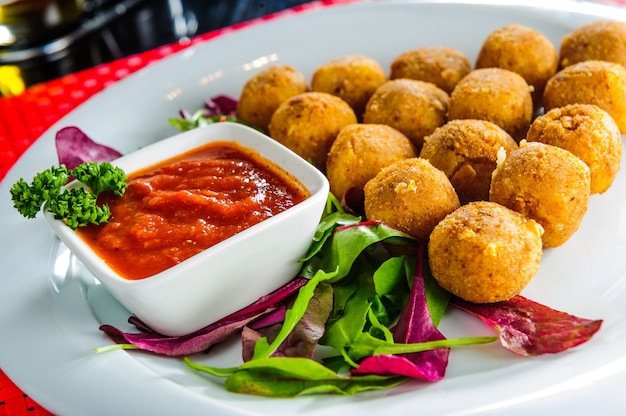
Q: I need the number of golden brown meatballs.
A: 15